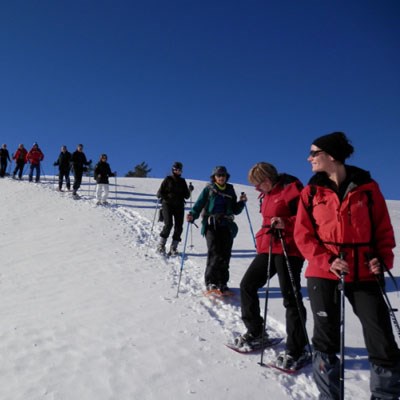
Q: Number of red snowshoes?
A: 2